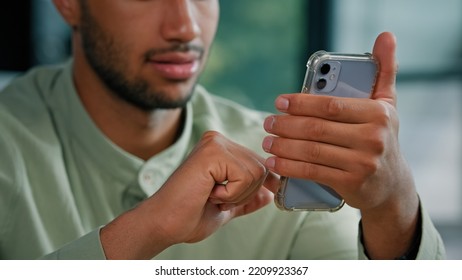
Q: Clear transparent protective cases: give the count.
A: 1